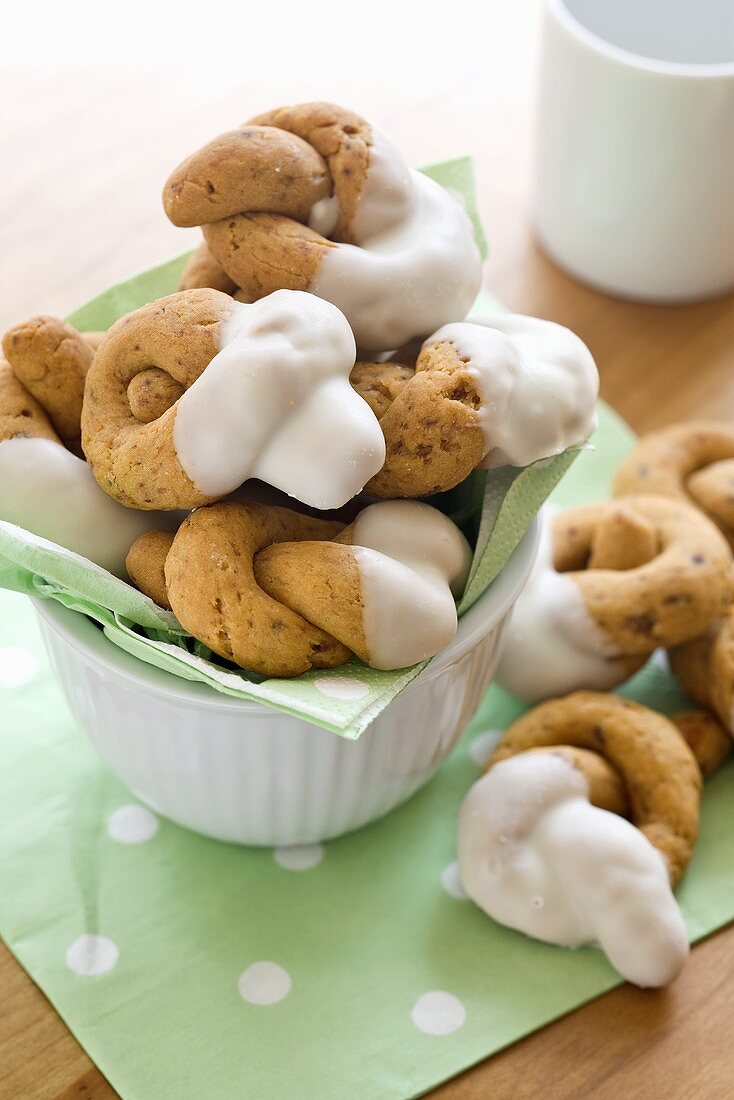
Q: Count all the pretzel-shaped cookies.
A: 9